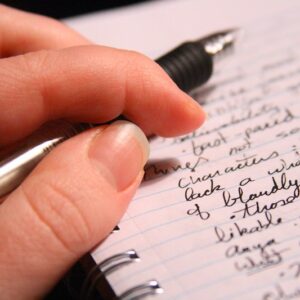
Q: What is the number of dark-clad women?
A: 0